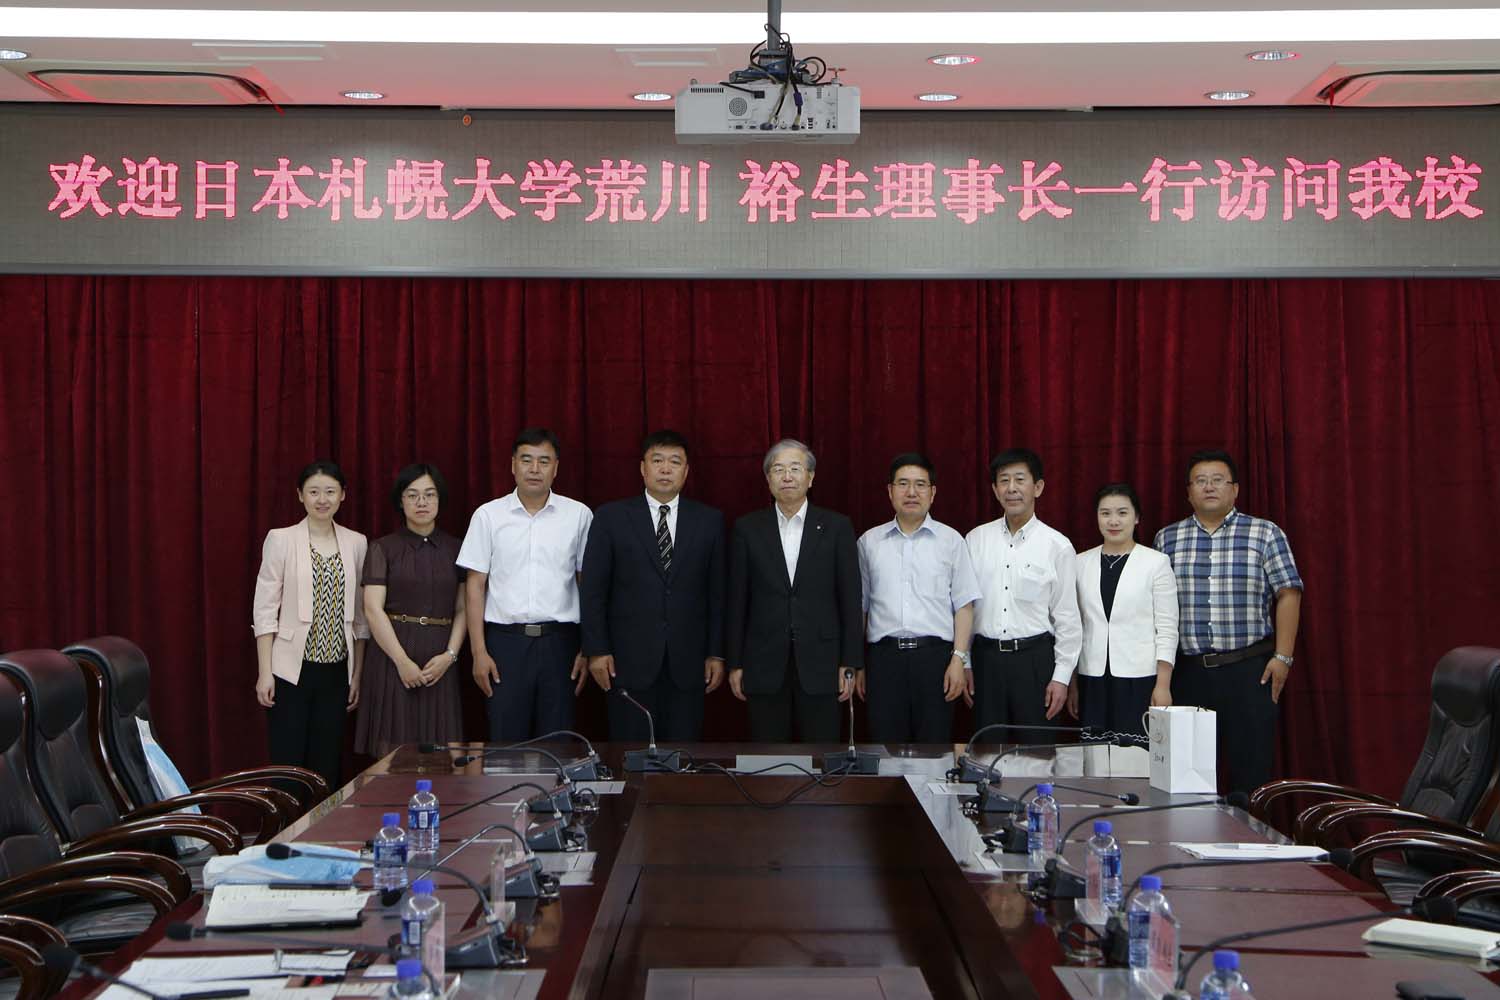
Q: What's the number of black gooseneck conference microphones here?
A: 15